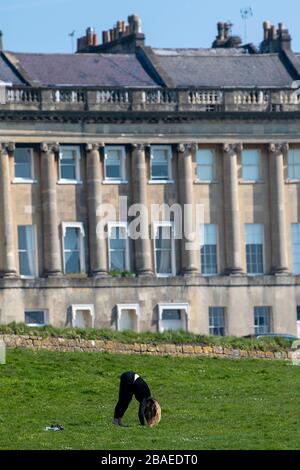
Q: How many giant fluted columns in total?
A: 7